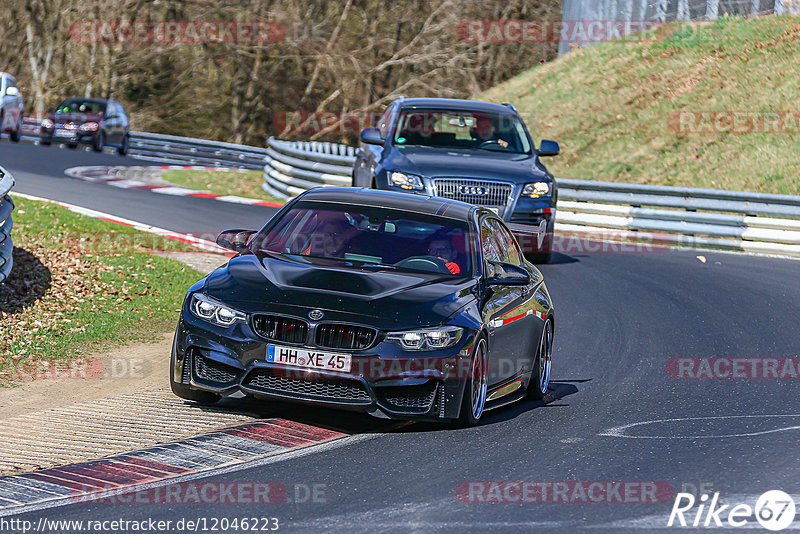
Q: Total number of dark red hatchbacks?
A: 1